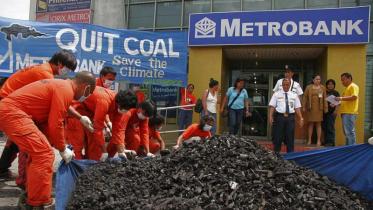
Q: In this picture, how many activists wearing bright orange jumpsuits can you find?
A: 7